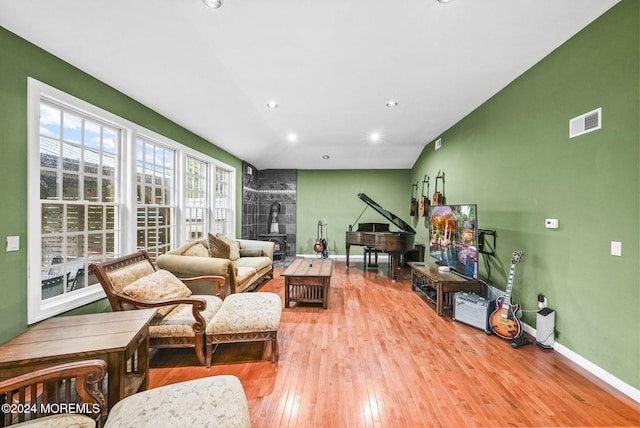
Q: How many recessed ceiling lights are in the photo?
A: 7